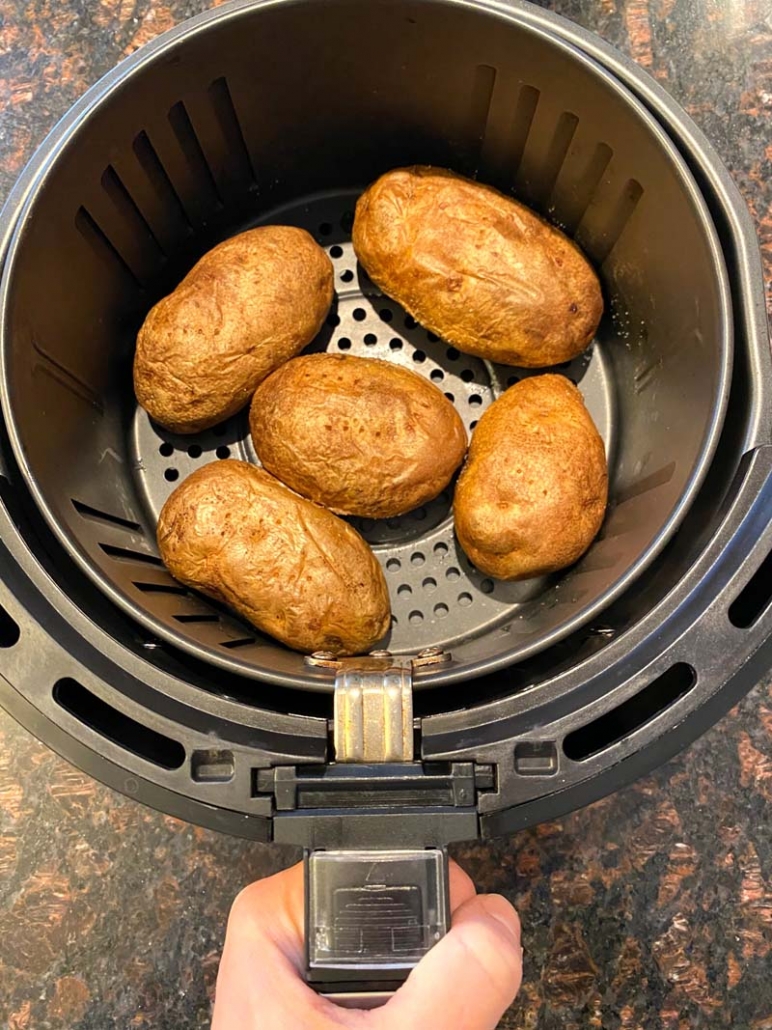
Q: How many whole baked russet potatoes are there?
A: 5